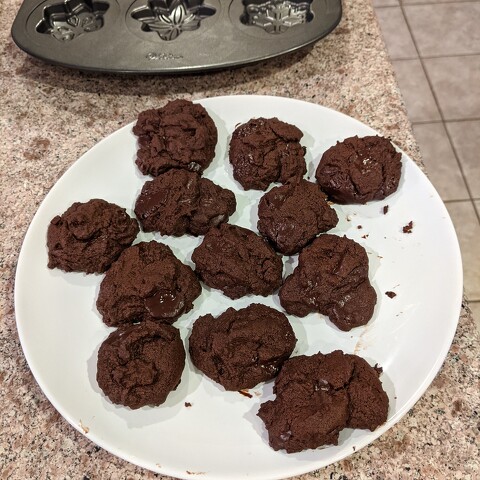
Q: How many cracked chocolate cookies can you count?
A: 12